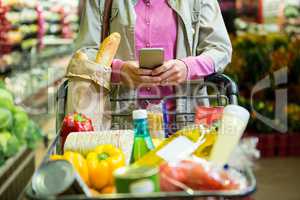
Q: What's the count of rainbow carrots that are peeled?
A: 0